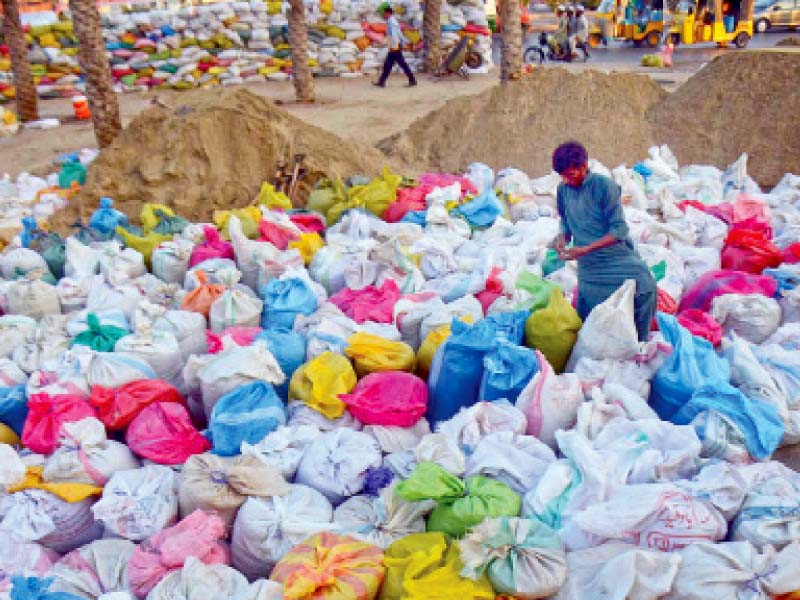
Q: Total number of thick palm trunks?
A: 5